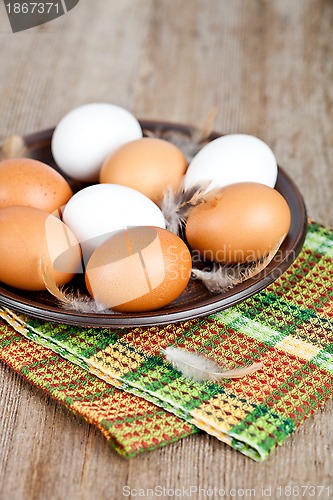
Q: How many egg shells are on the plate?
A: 8